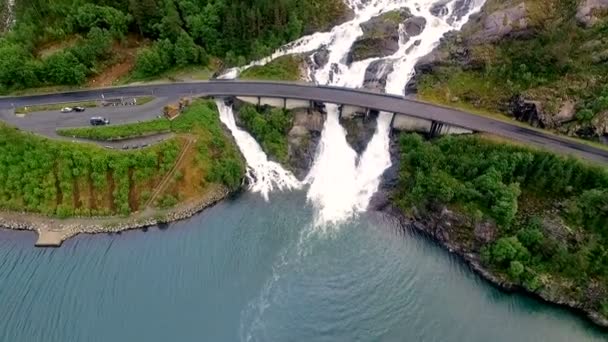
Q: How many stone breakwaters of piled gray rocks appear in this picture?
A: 1